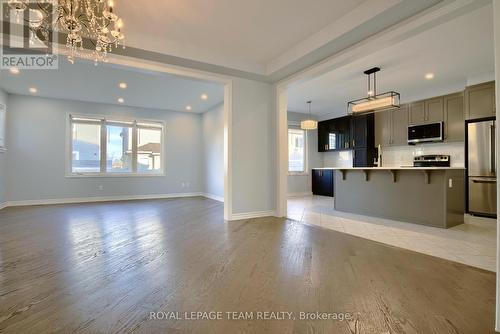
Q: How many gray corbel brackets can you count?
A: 4